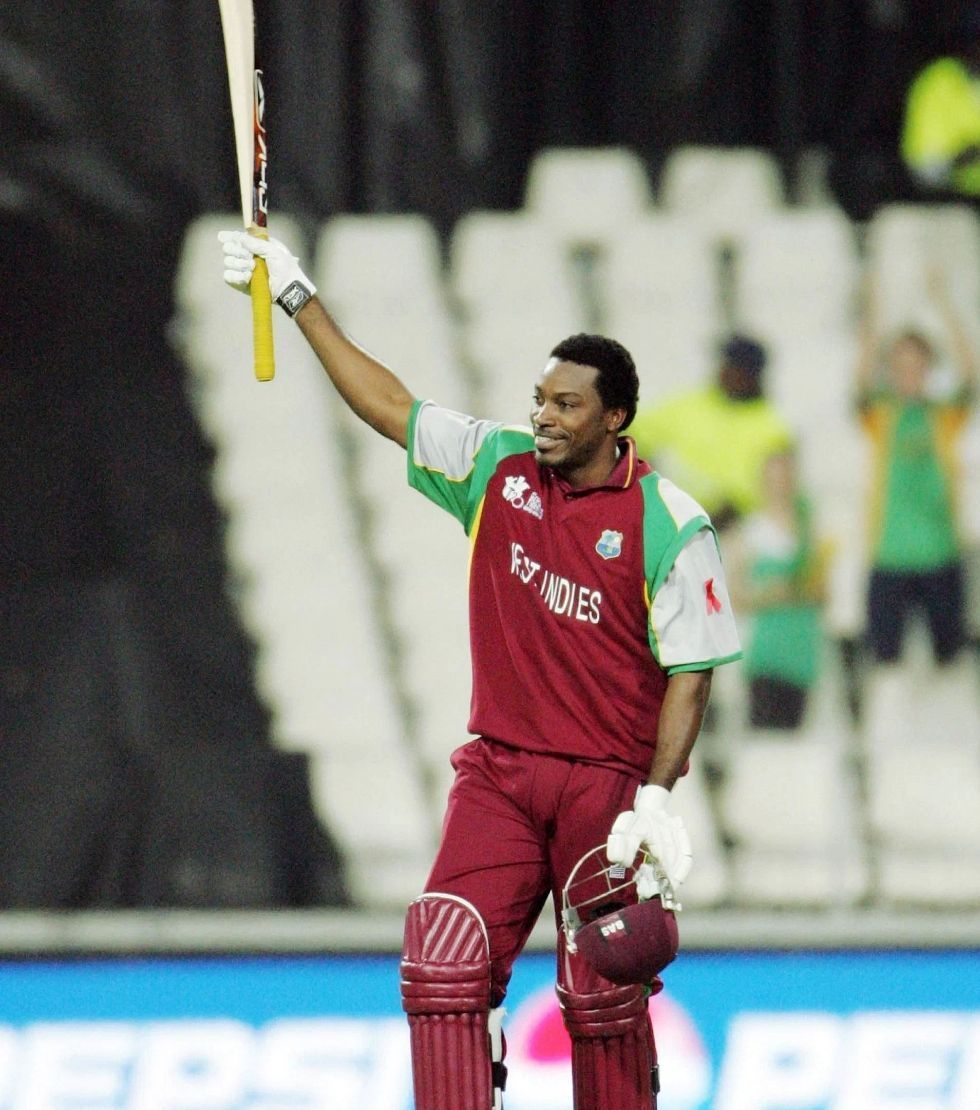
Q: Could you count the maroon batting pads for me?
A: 2